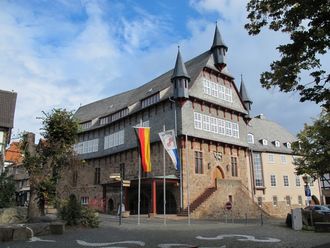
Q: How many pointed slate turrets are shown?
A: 3